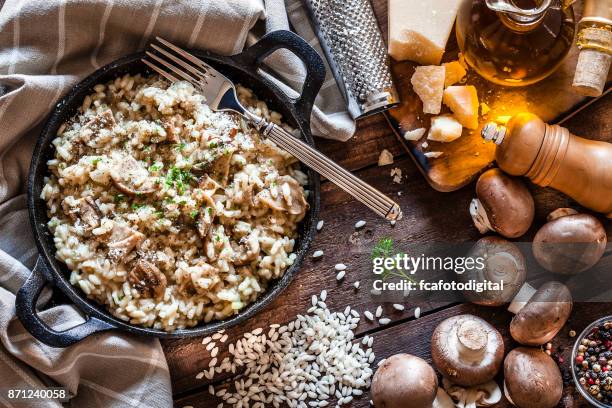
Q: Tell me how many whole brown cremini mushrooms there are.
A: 7